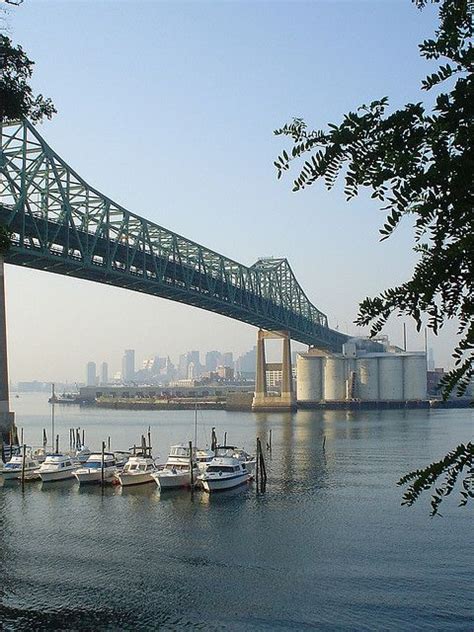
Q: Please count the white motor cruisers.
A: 6